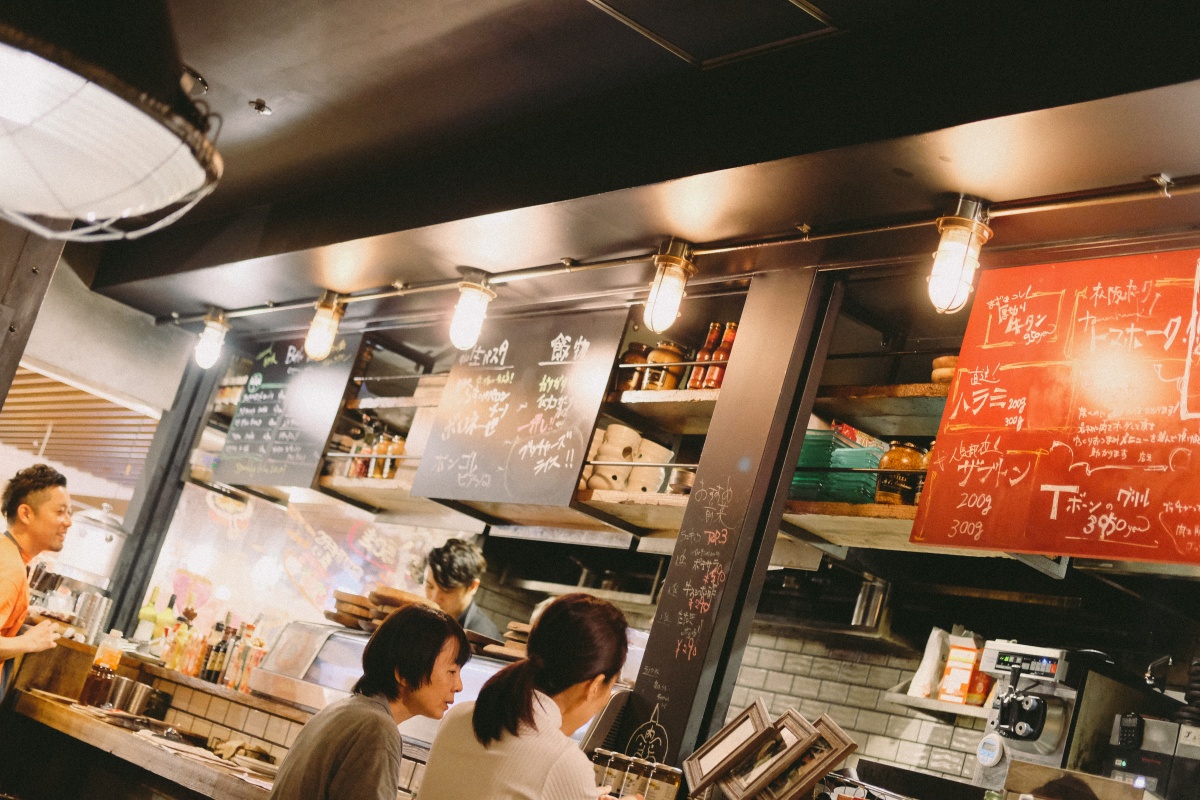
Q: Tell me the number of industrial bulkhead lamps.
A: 5